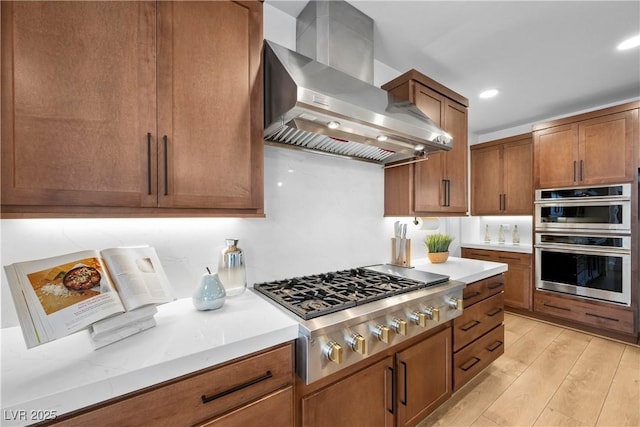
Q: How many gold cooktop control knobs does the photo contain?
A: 7